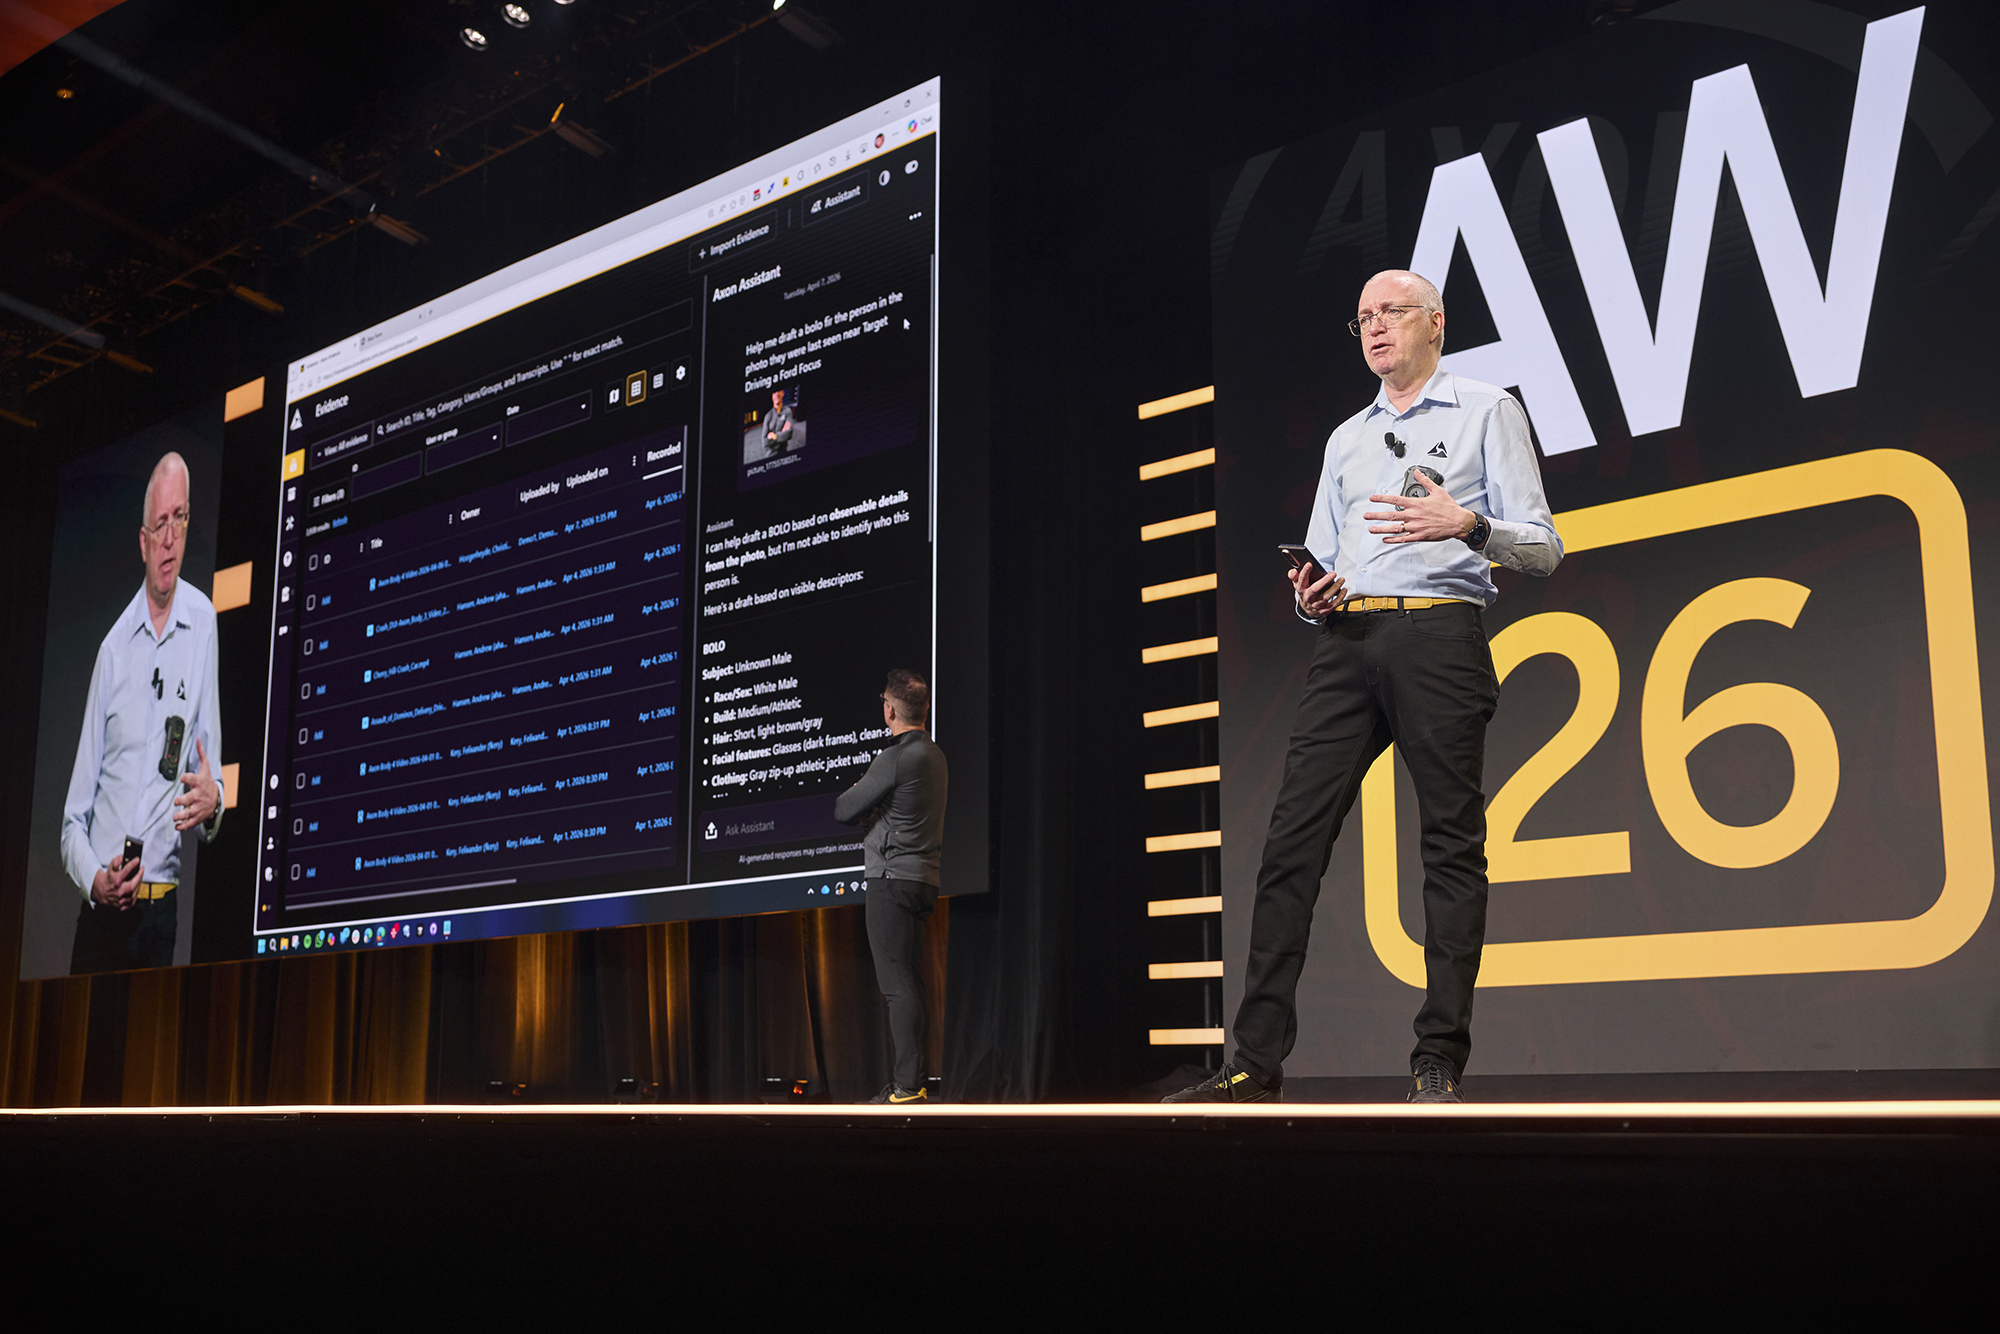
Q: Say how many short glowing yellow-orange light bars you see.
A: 11